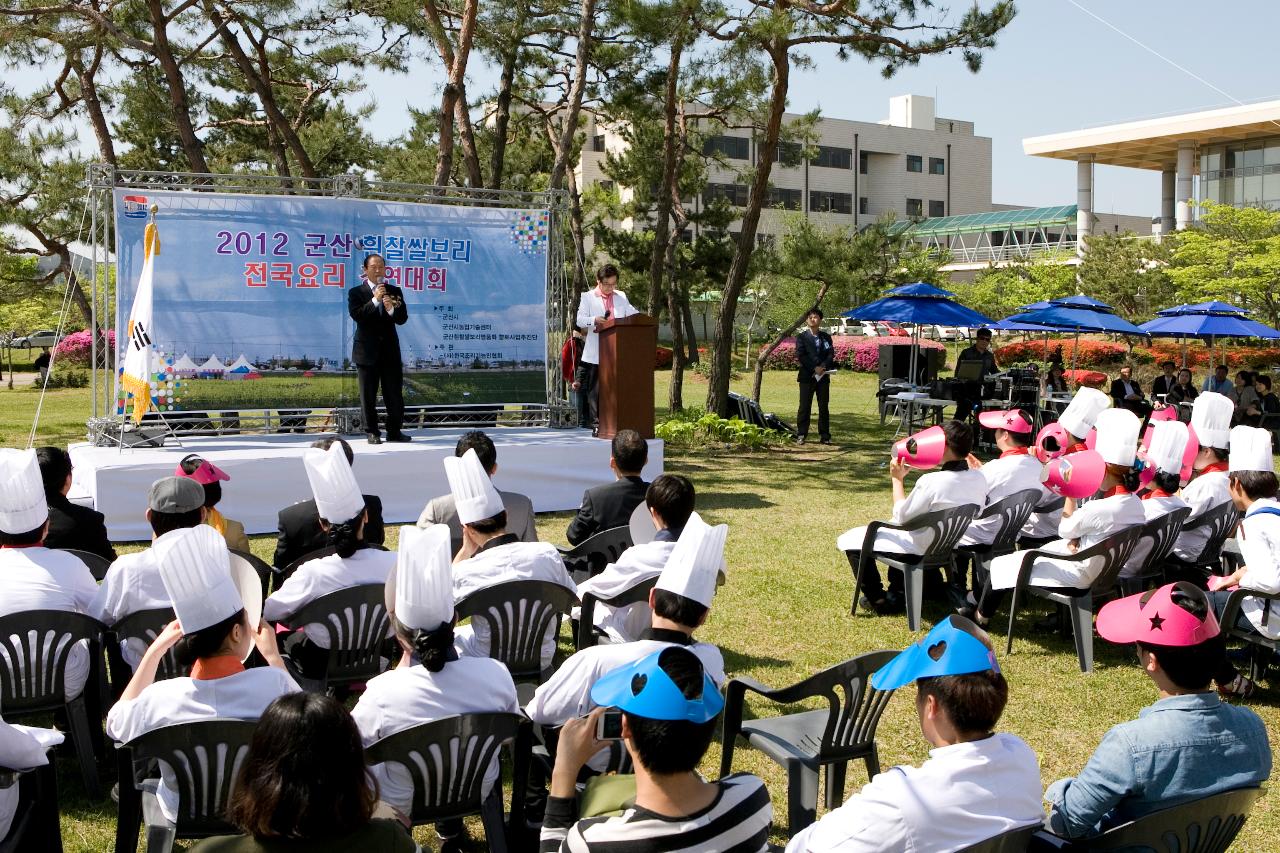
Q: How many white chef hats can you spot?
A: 11